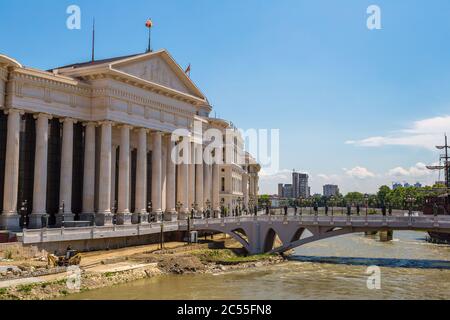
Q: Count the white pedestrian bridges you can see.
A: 1